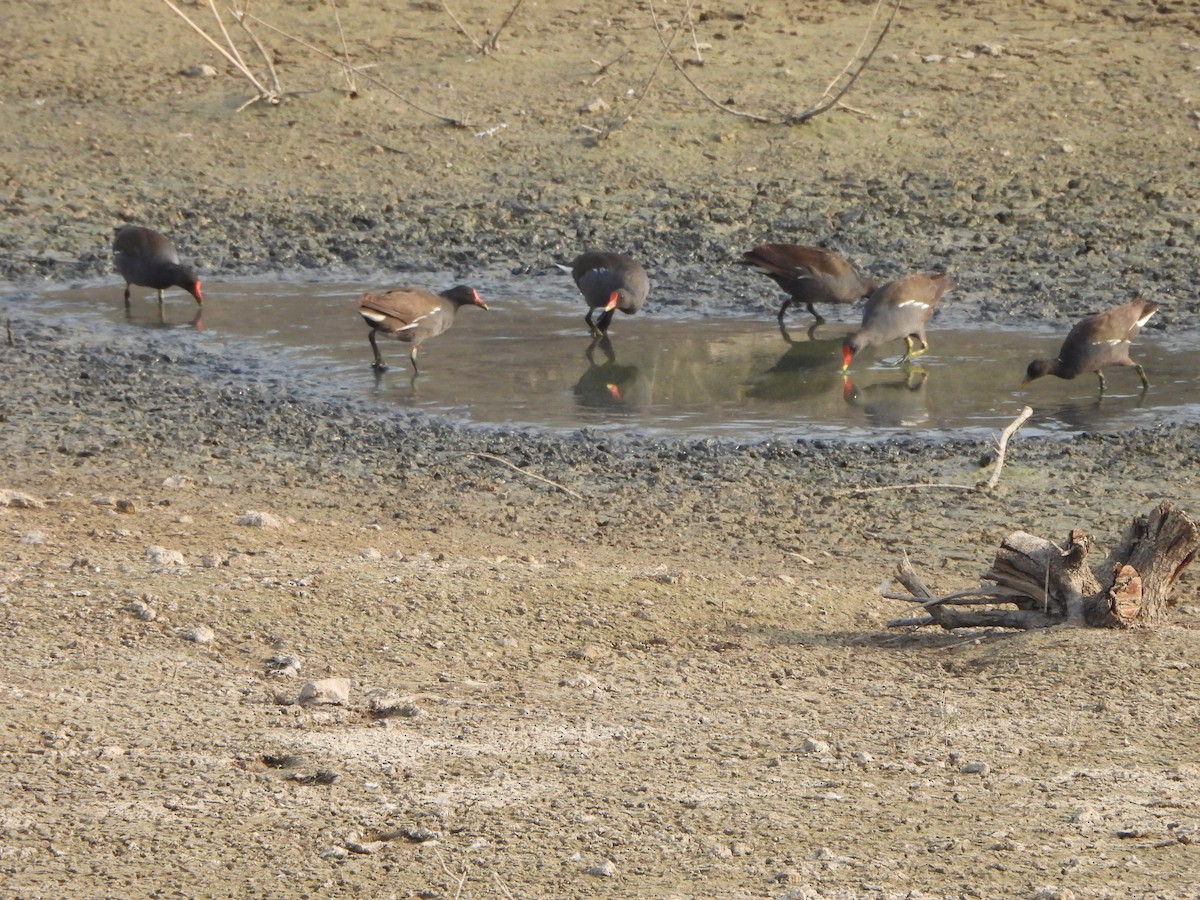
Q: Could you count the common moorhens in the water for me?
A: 6